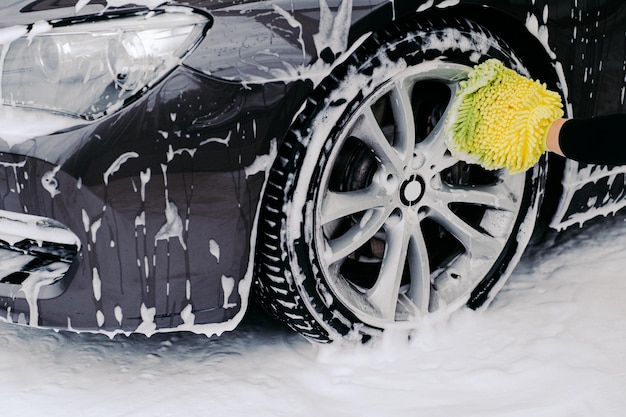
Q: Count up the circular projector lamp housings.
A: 2